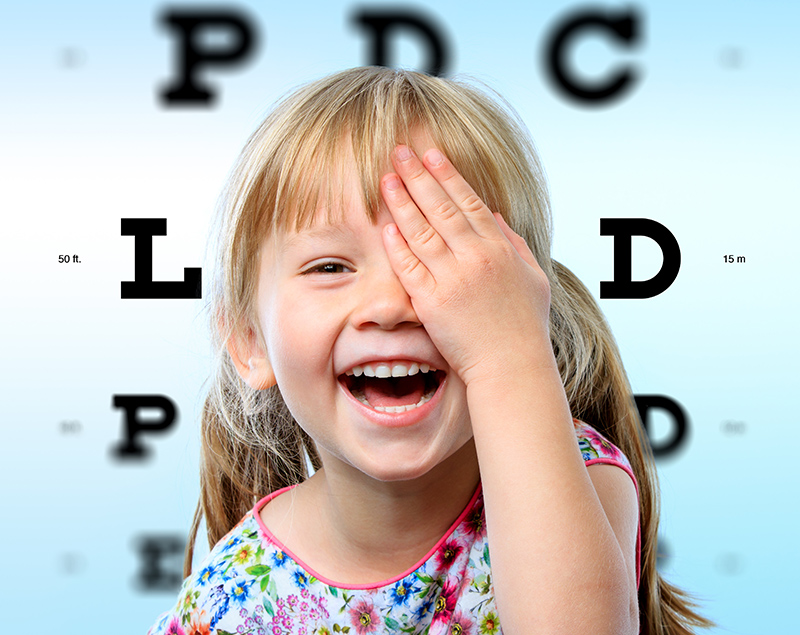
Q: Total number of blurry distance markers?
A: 6